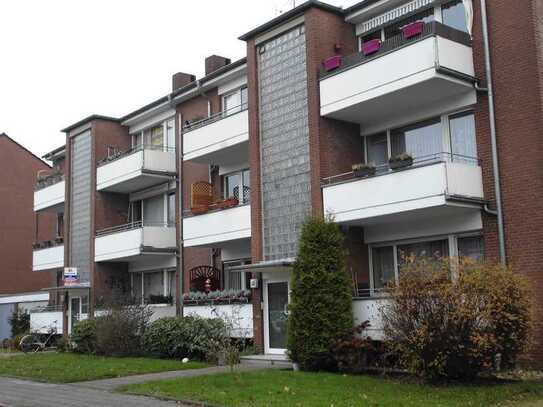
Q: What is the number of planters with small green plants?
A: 2